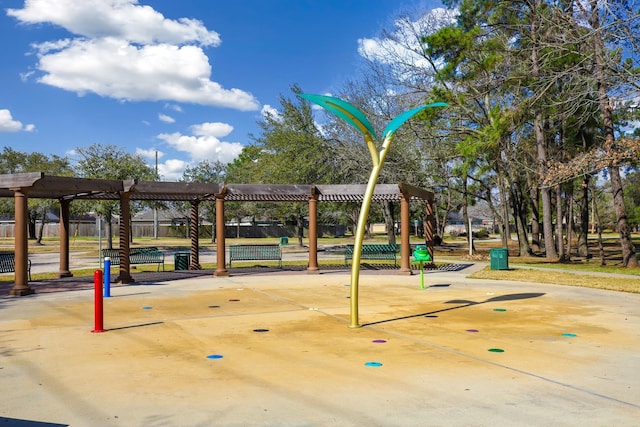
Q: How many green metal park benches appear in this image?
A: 4